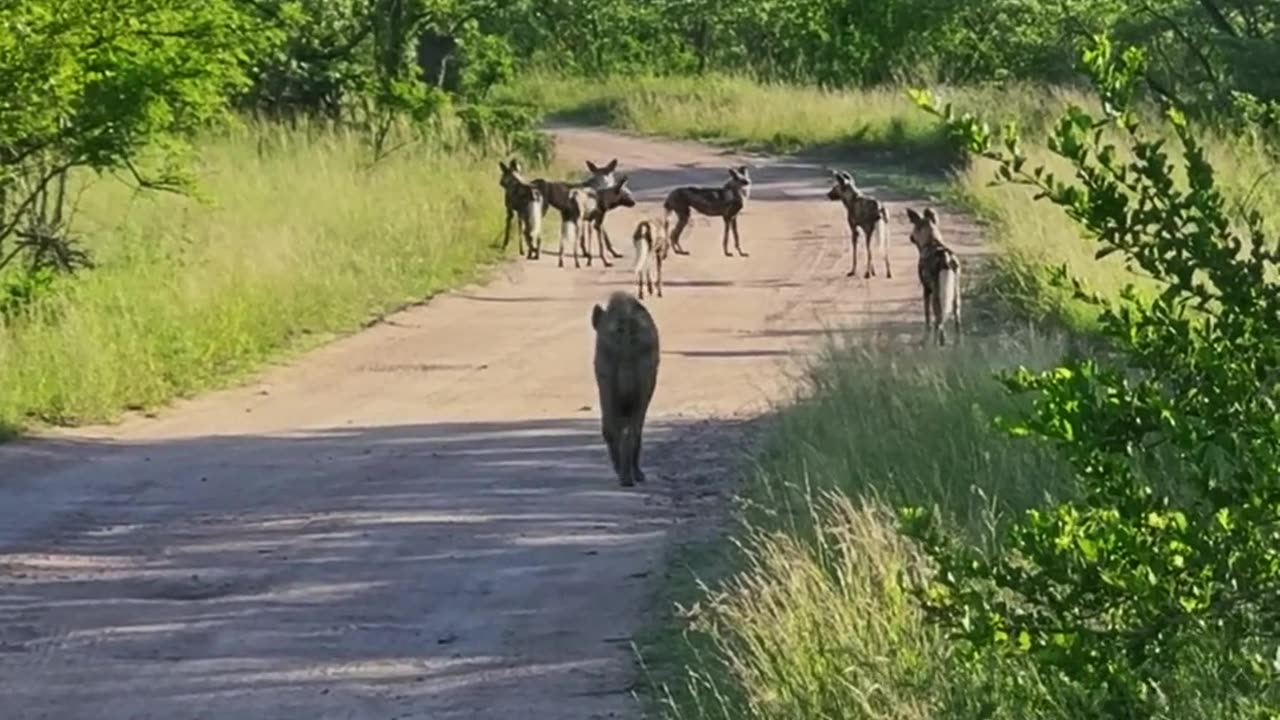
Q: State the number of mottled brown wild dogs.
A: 7